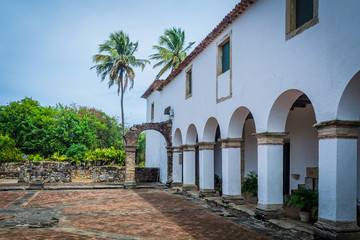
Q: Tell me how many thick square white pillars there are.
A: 6